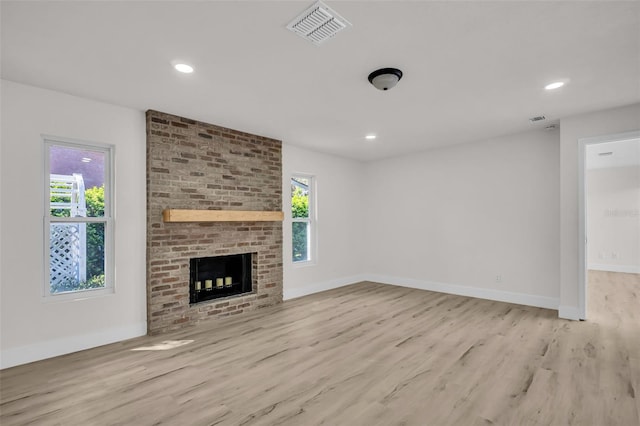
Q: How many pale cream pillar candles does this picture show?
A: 4